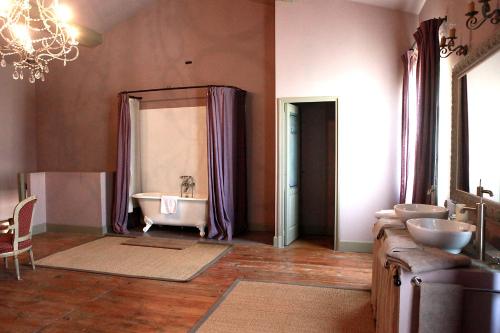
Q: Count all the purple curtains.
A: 4